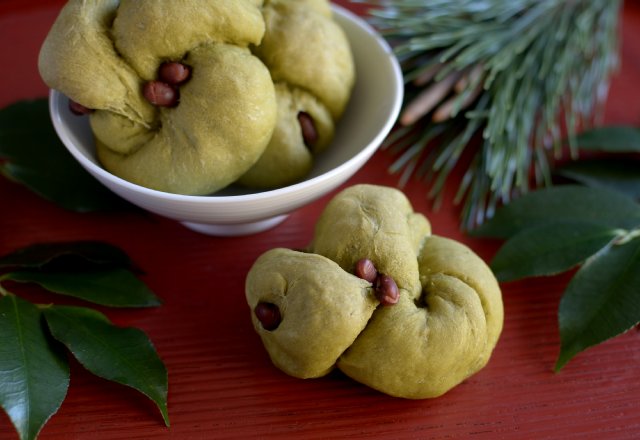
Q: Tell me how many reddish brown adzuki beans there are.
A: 7